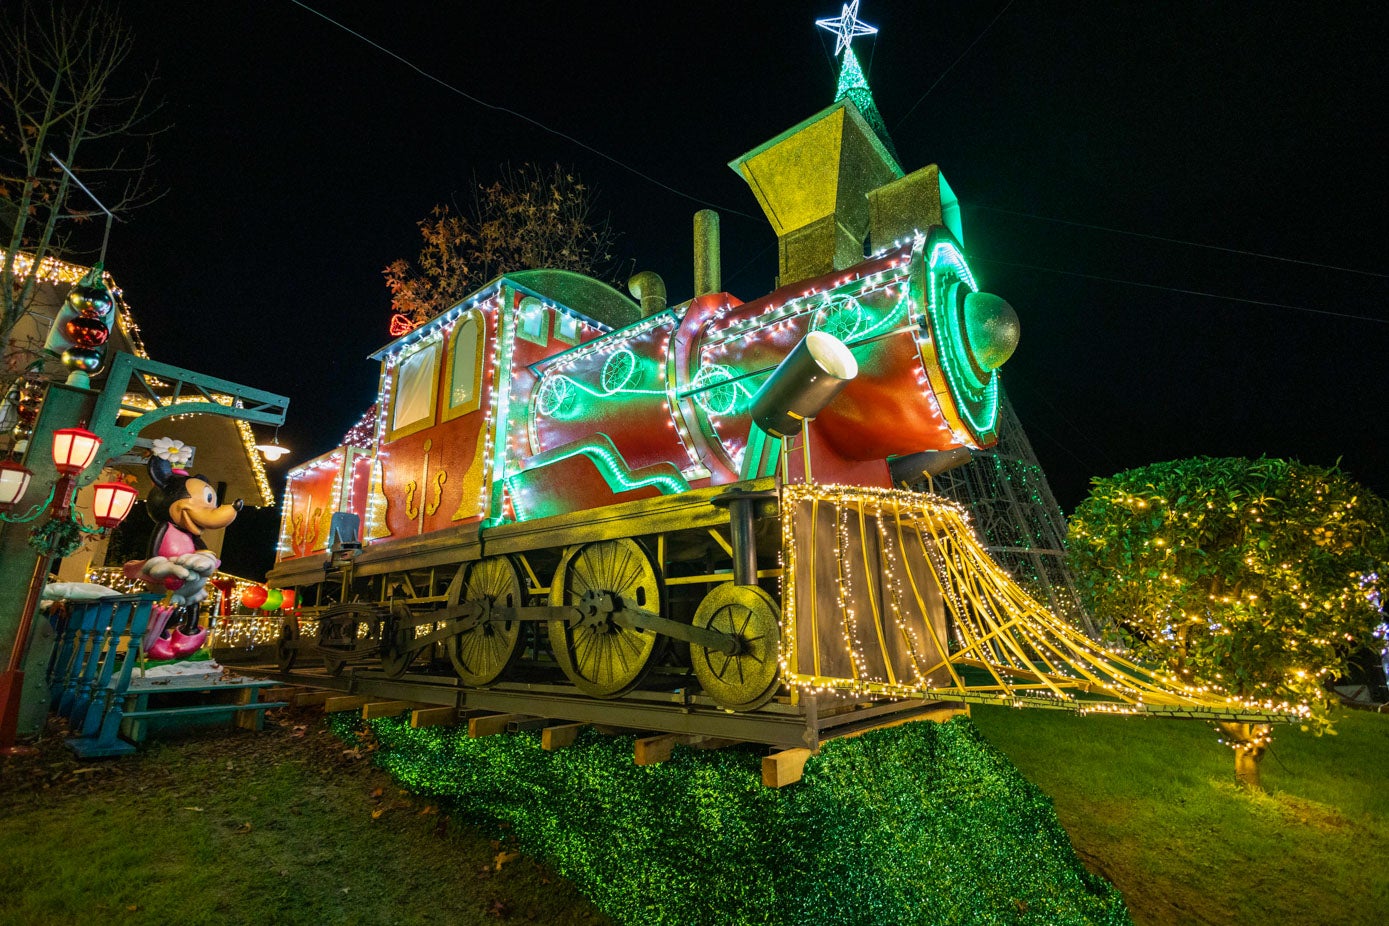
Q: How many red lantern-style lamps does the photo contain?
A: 3